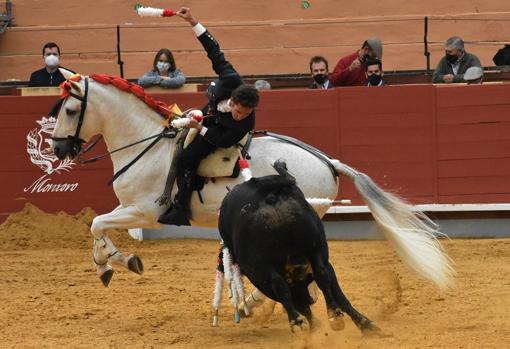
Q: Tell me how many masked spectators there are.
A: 6